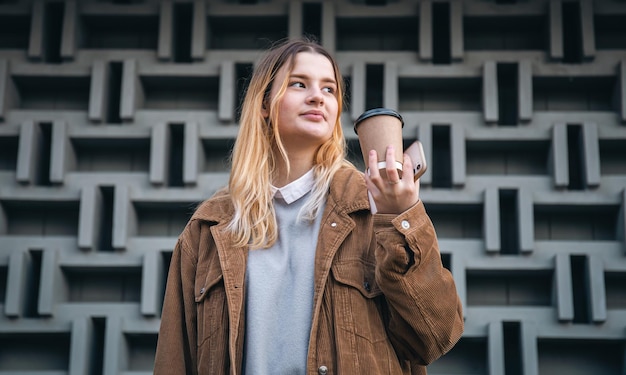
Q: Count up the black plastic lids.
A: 1